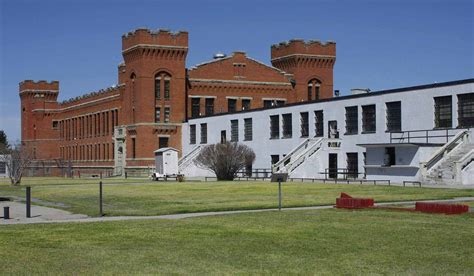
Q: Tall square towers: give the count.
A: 3